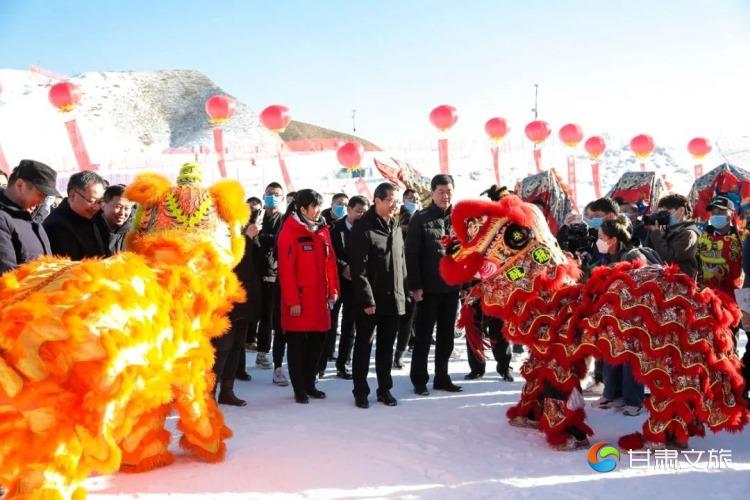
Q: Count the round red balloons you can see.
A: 11